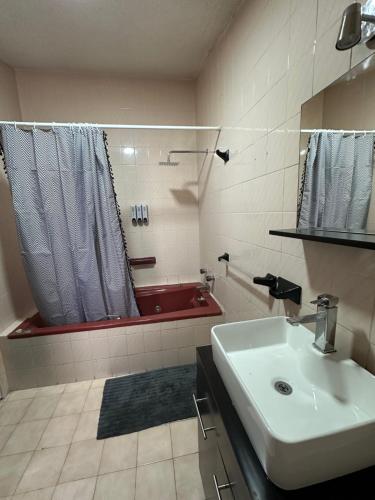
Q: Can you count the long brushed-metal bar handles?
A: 2